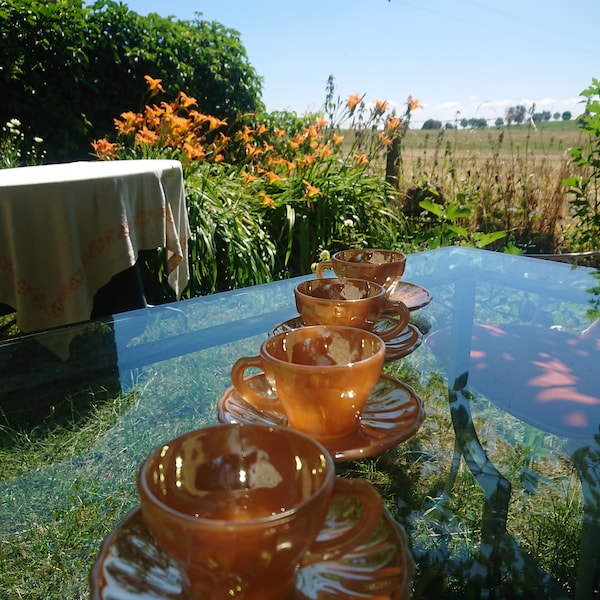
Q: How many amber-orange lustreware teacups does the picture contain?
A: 4